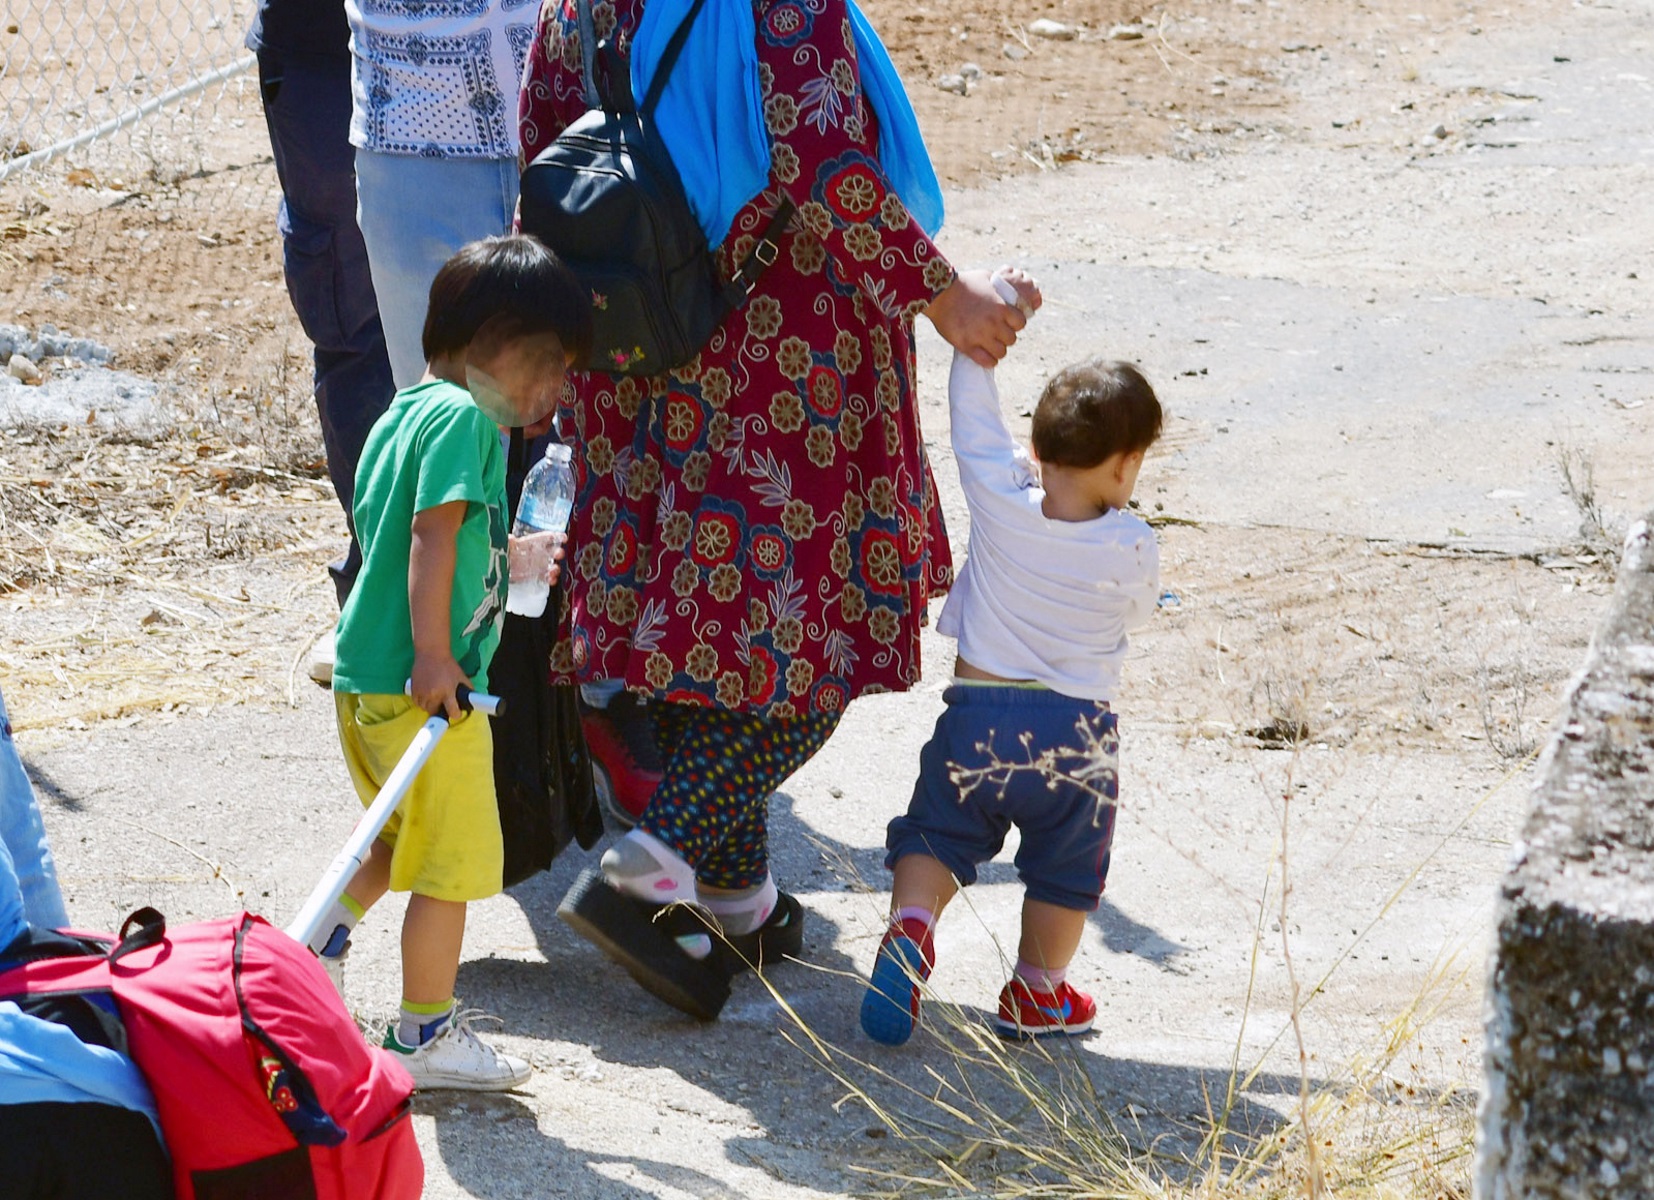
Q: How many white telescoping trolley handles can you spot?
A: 1